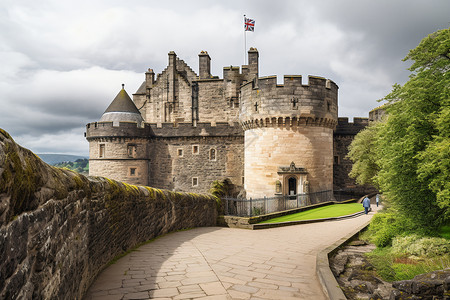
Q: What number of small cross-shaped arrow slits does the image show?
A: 3